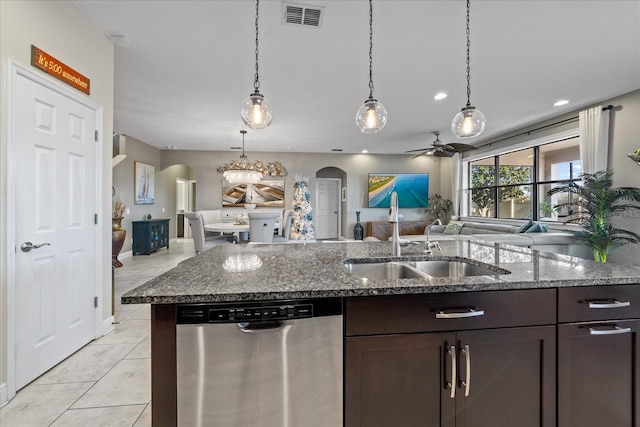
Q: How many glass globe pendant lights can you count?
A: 3